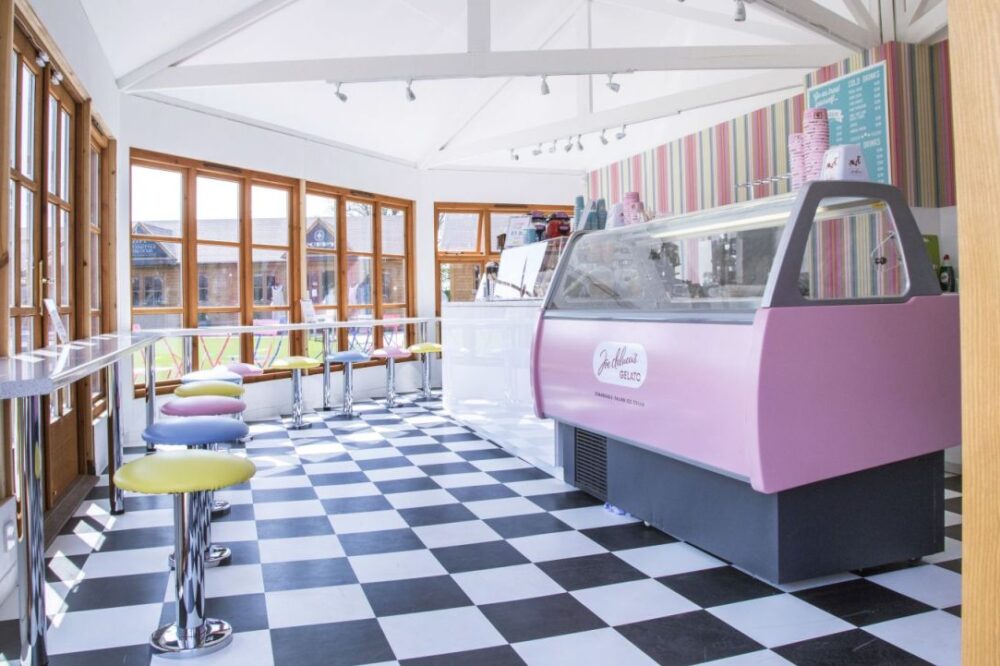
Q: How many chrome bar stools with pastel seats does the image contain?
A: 10